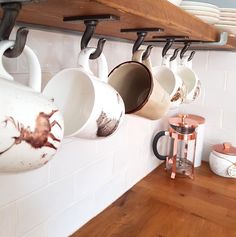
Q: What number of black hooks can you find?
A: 5